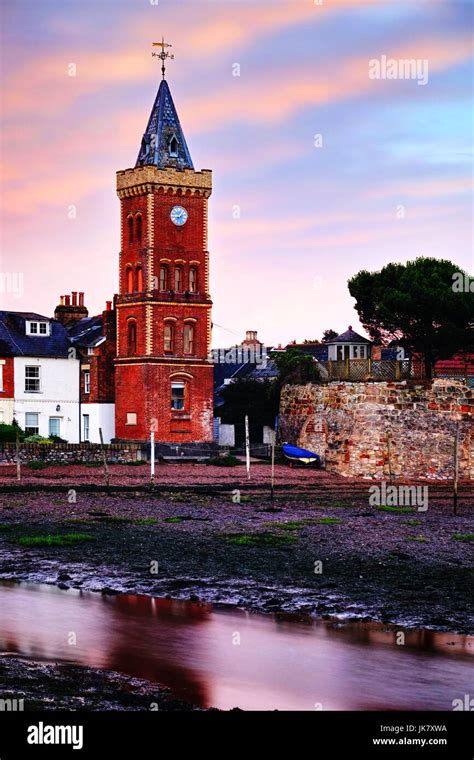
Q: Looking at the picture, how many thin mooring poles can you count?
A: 7